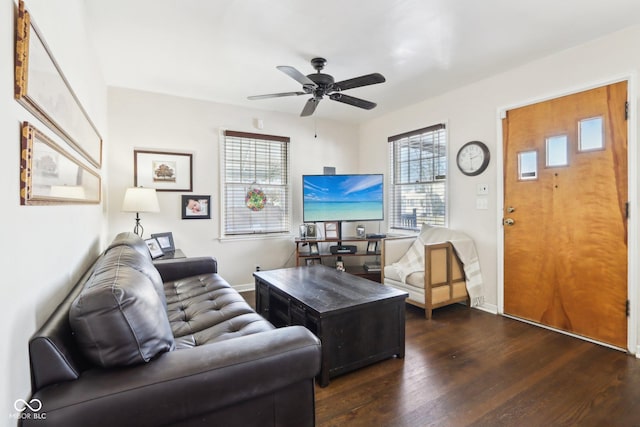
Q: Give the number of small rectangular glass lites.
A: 3